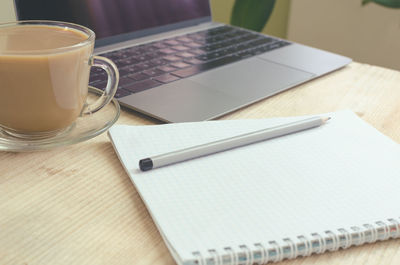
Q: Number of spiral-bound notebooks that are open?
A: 1